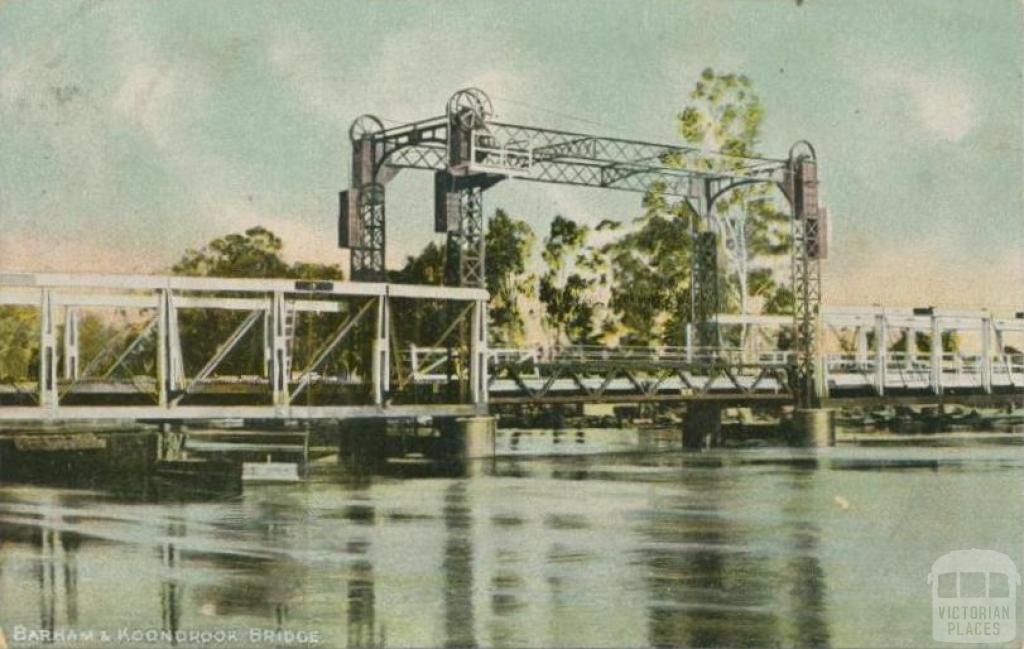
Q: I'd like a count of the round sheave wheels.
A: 3